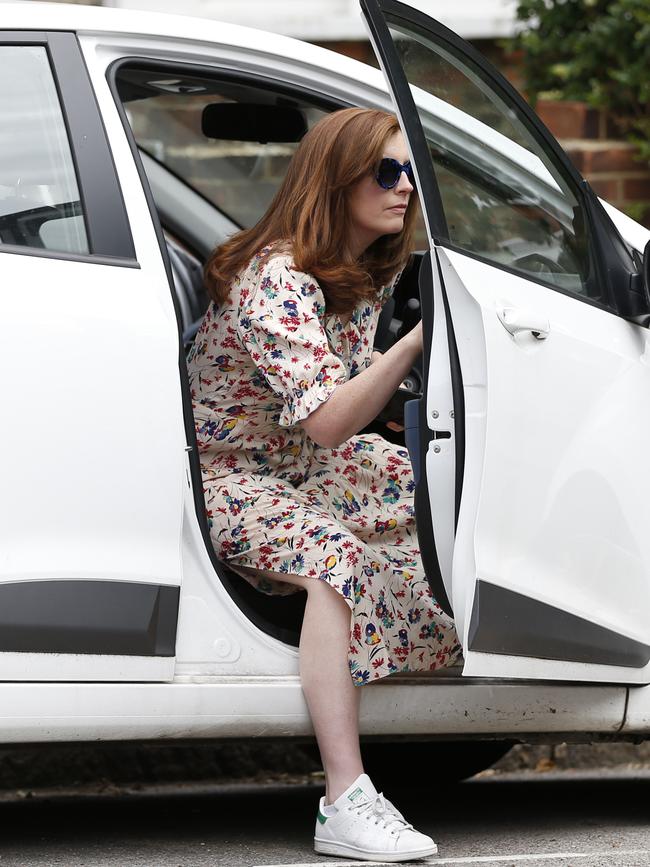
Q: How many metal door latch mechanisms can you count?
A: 1